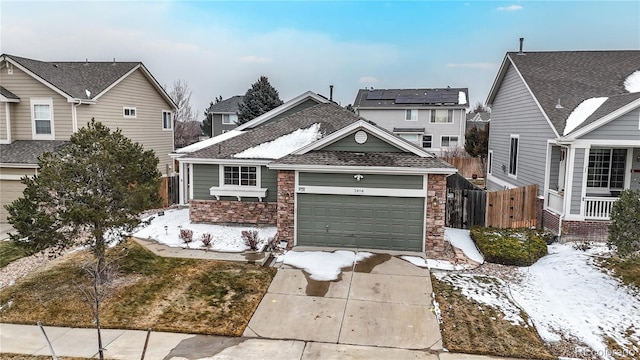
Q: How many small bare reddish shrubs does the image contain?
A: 3